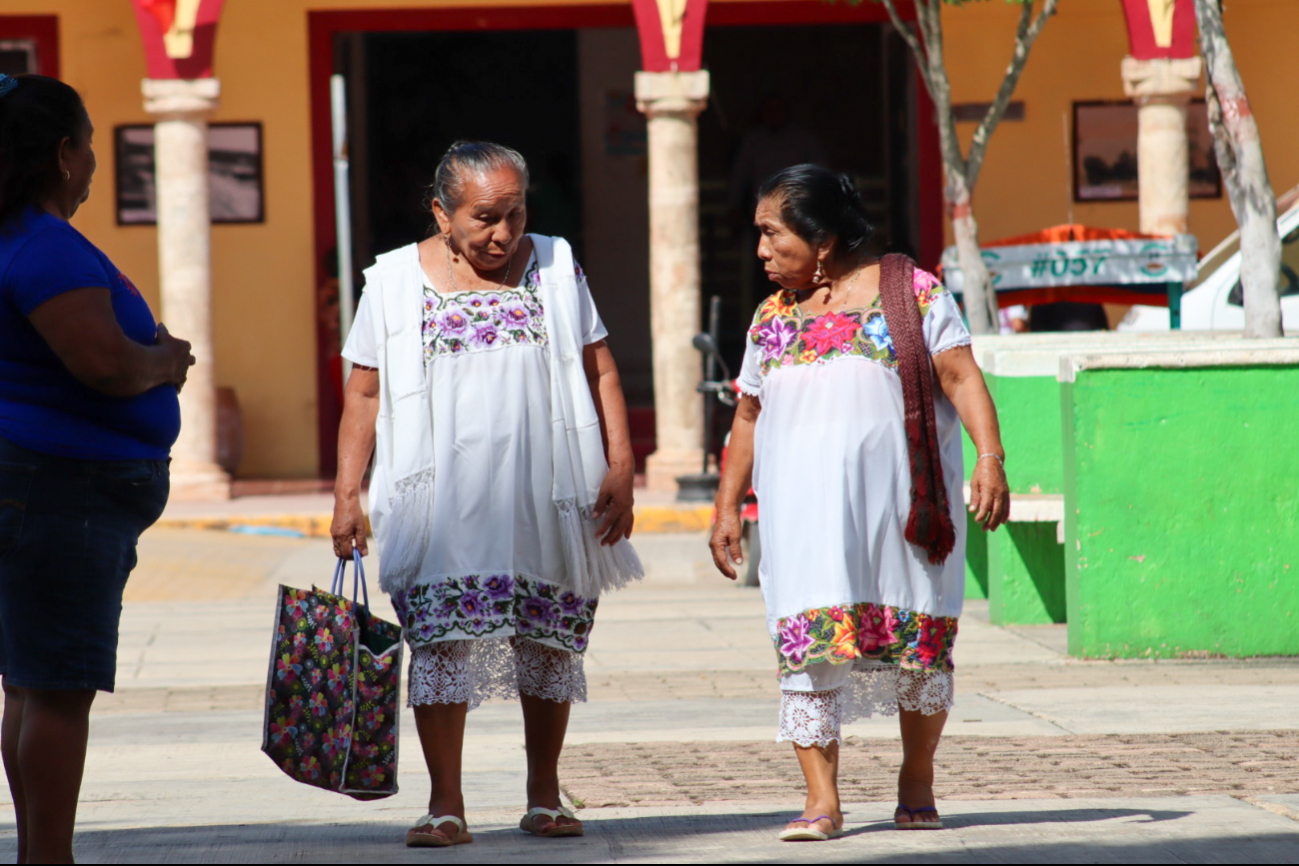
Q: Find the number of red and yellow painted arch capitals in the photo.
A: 3